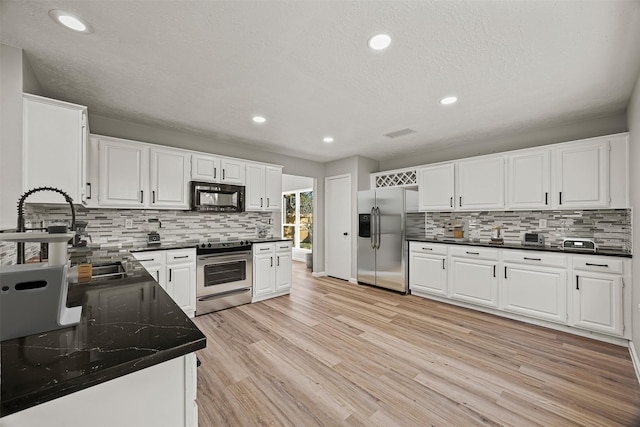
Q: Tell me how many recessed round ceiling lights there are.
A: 5